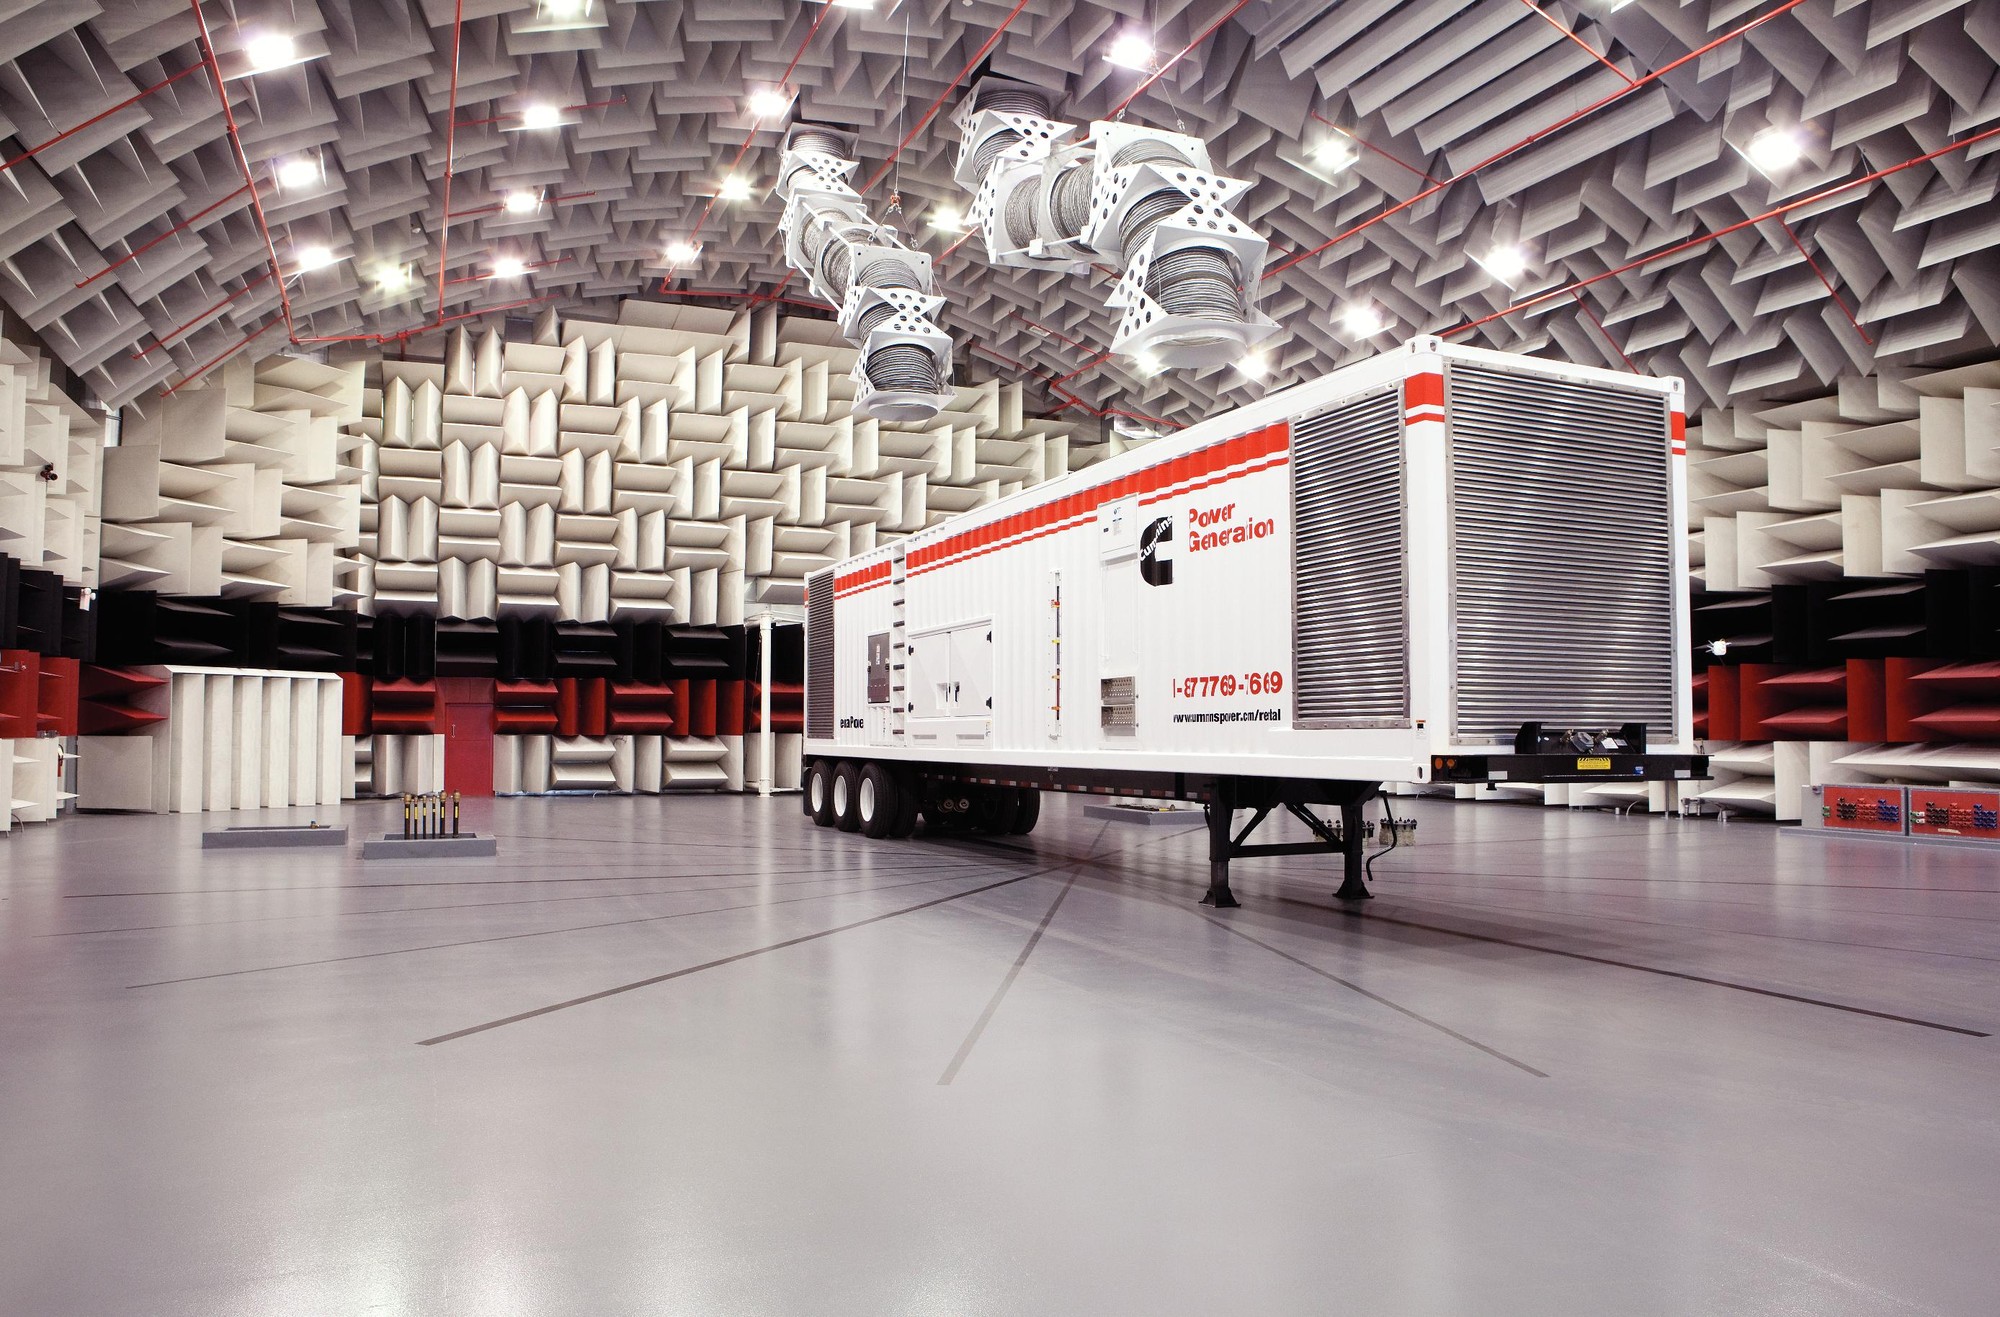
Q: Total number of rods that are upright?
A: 6